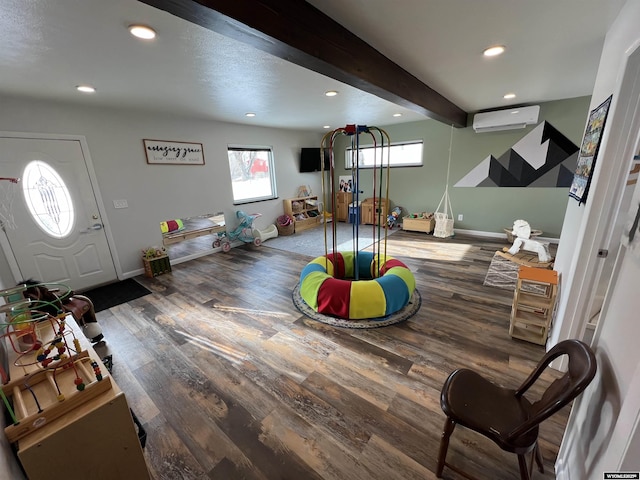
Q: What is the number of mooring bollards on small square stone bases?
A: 0